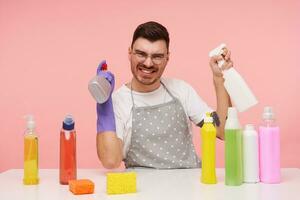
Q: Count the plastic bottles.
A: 8